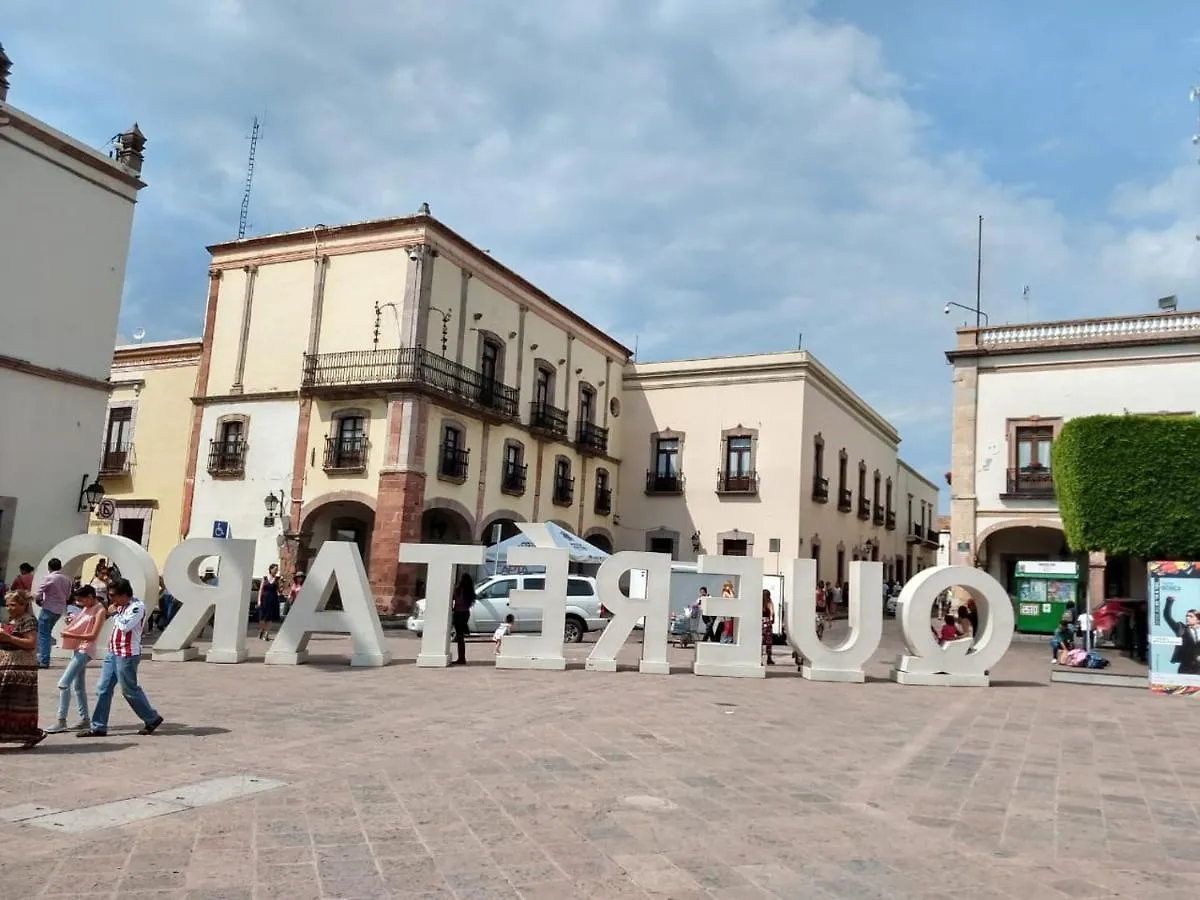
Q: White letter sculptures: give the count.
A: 9